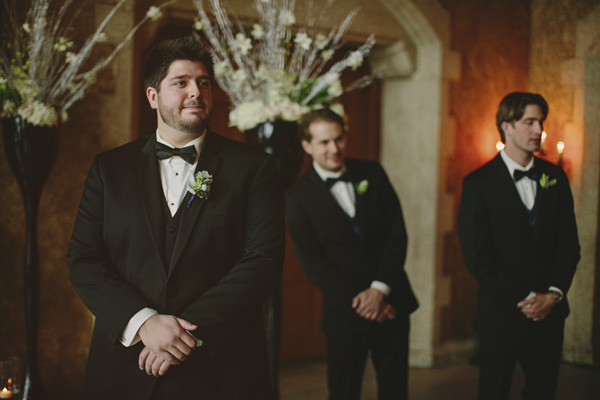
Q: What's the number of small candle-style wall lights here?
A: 3